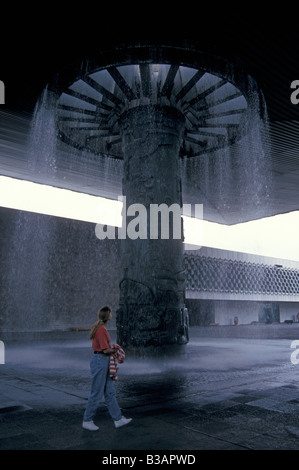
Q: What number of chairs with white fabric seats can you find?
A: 0